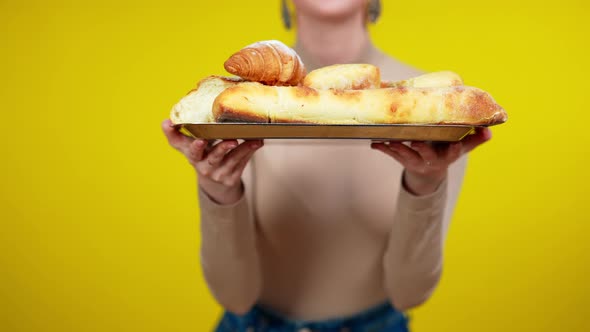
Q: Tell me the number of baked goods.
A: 5